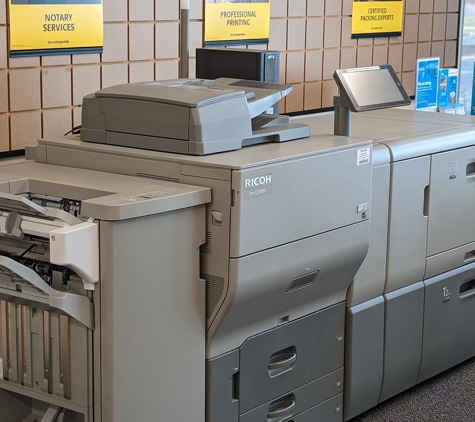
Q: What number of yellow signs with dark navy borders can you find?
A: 3